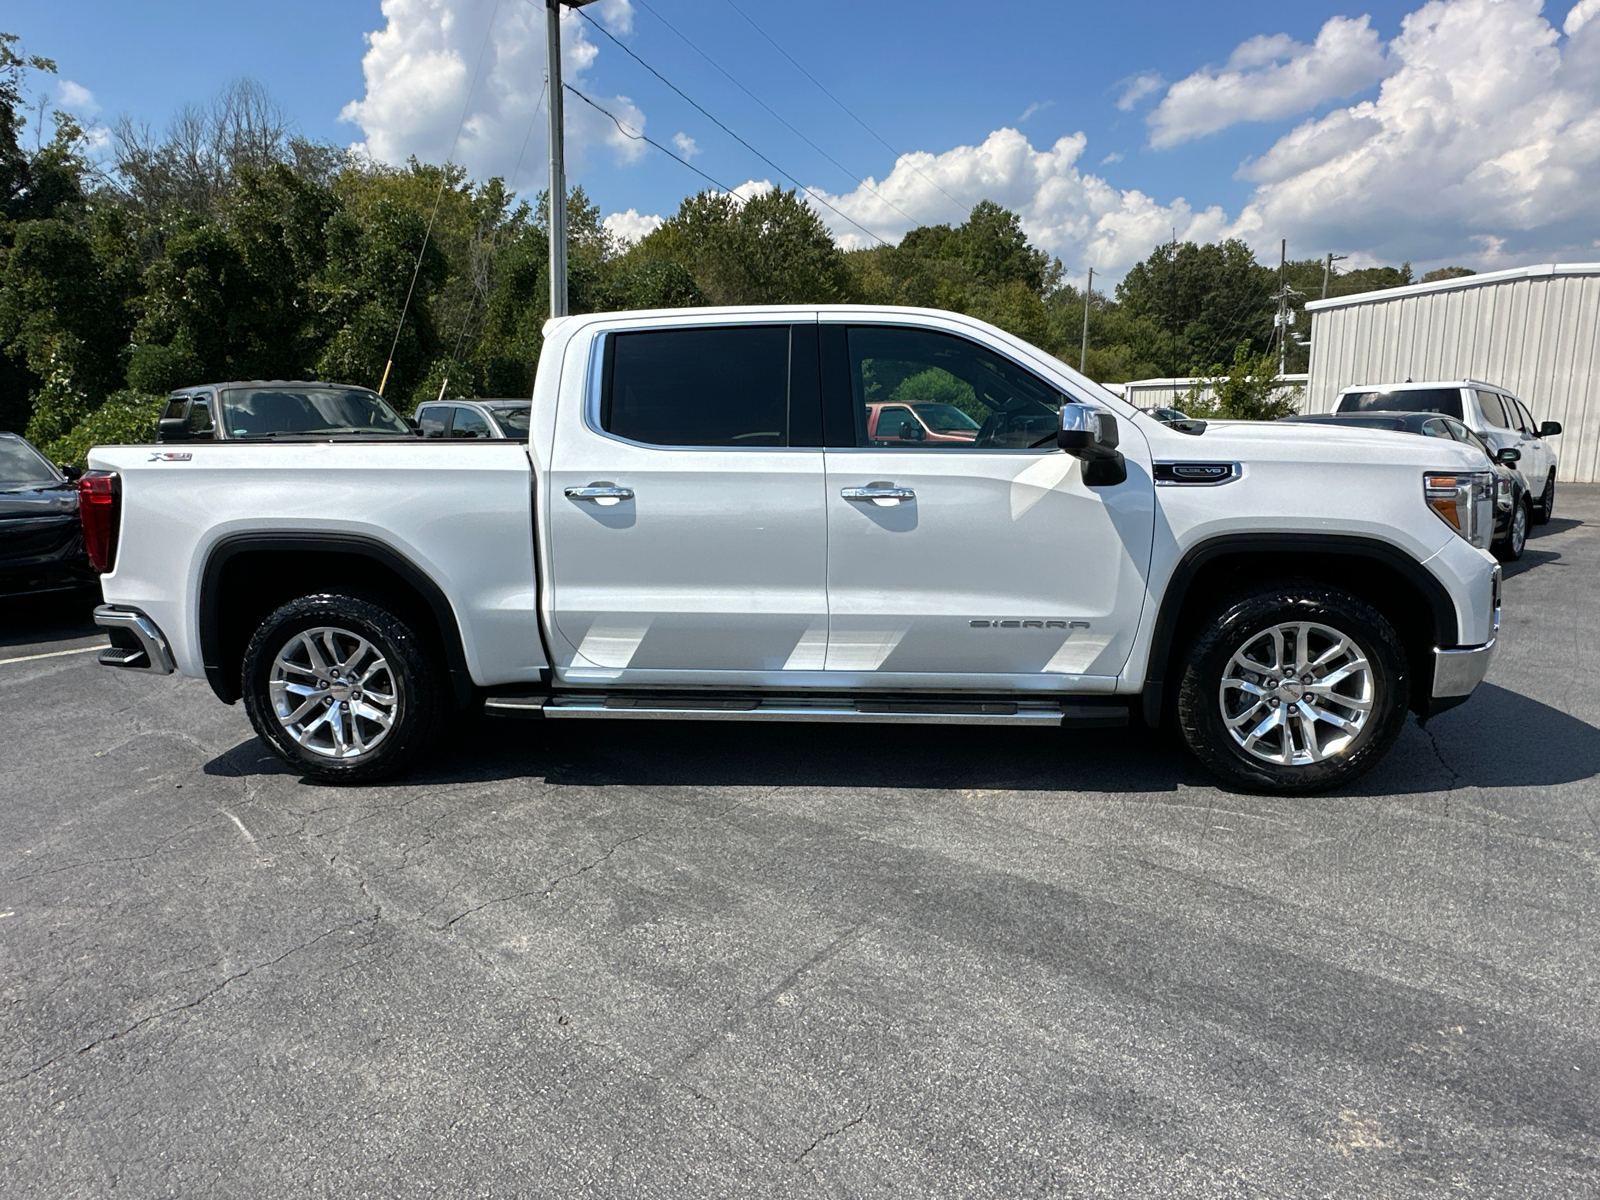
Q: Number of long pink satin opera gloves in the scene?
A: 0